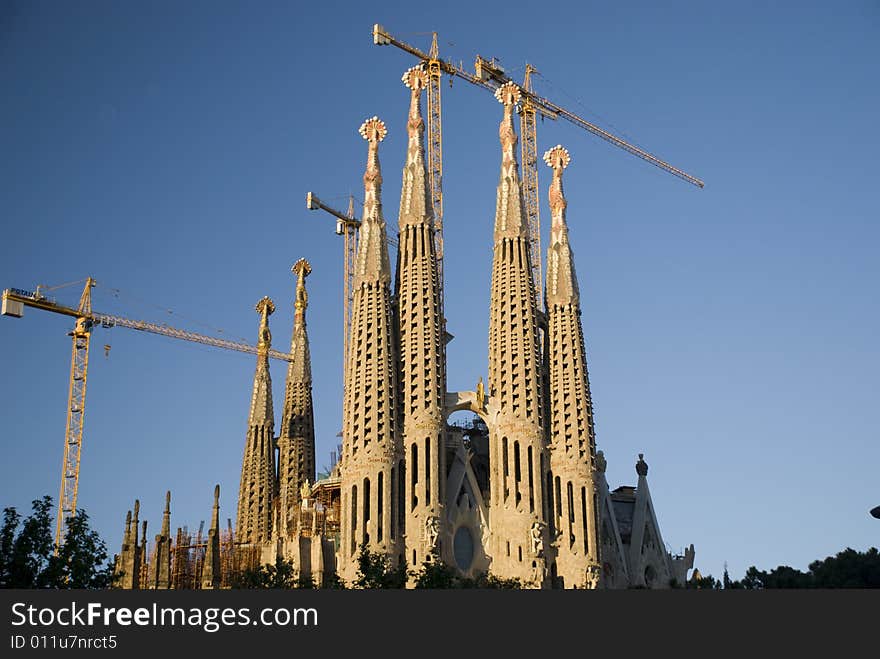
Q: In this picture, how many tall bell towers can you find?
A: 6